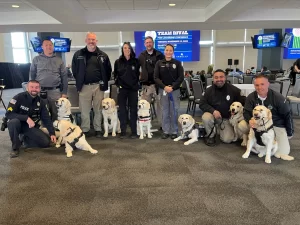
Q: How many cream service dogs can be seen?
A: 7